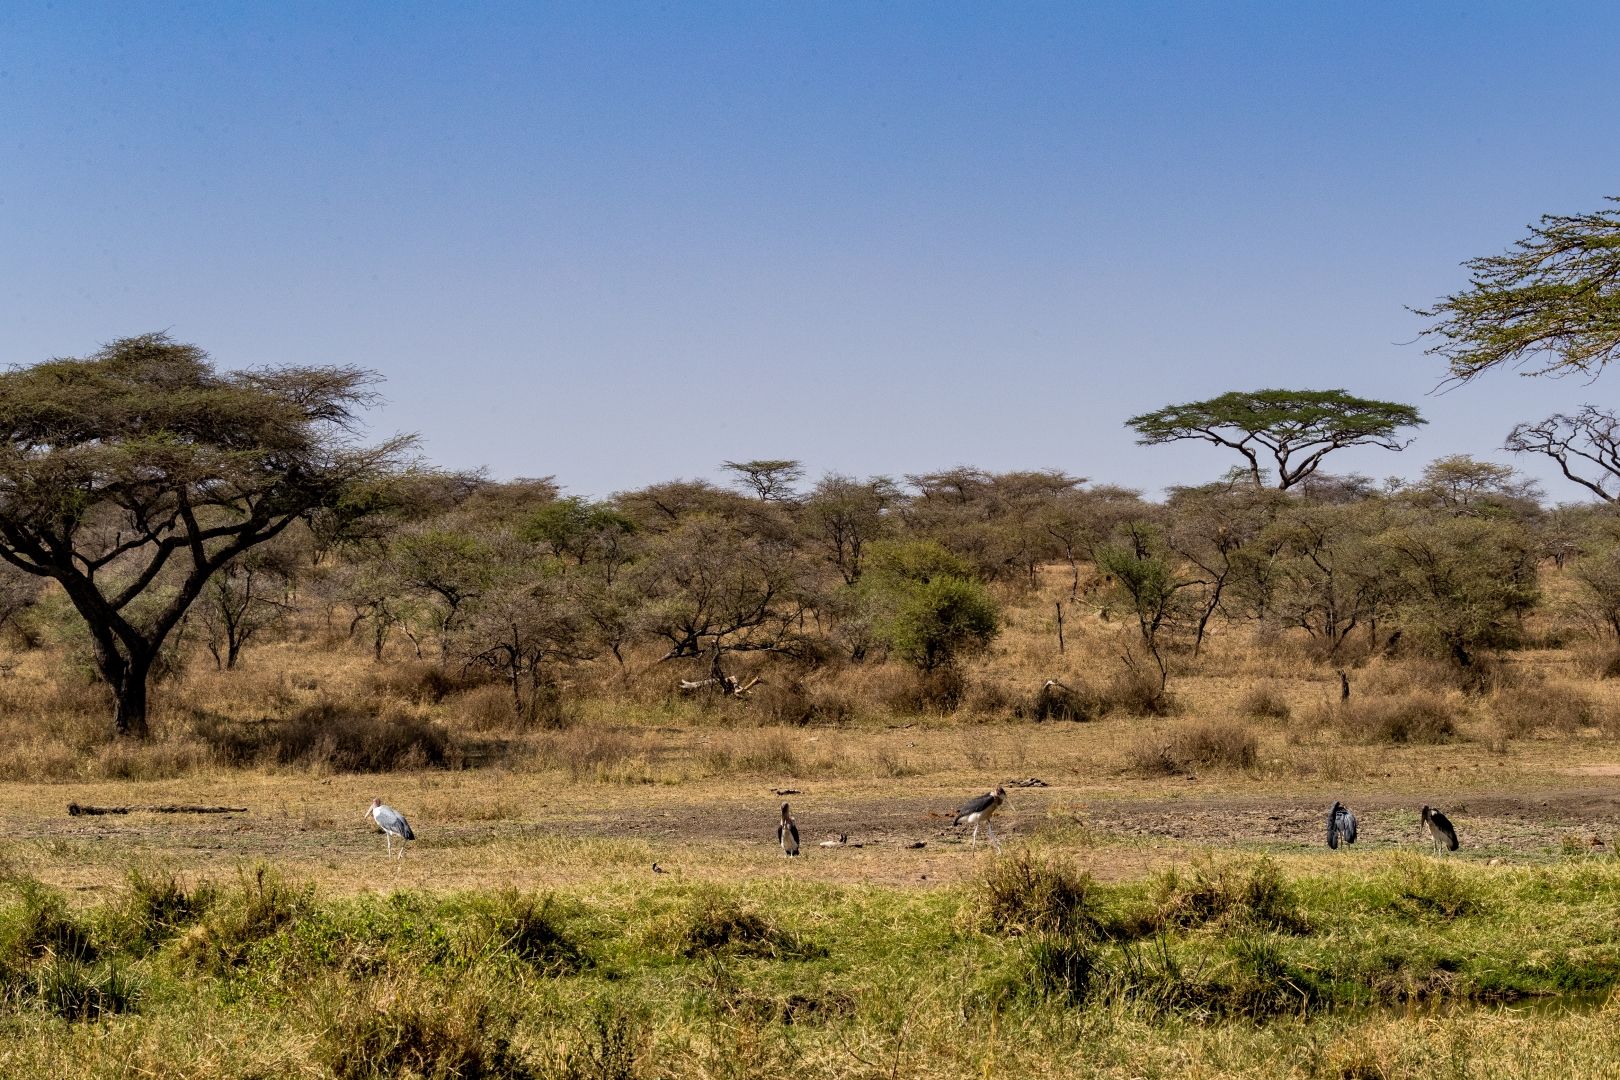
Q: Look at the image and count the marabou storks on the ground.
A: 5